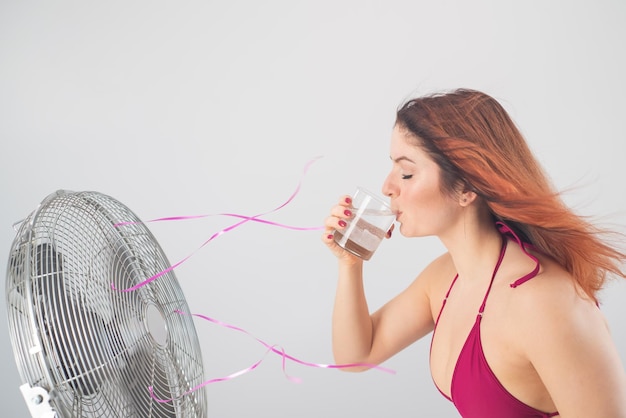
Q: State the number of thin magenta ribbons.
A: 4